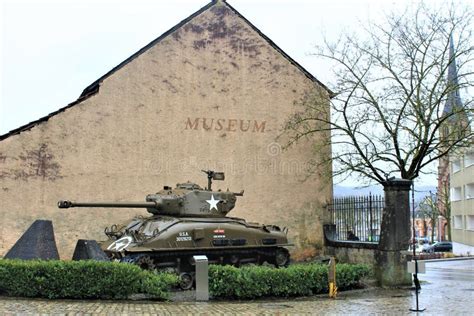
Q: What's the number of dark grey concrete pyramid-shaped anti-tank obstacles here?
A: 2